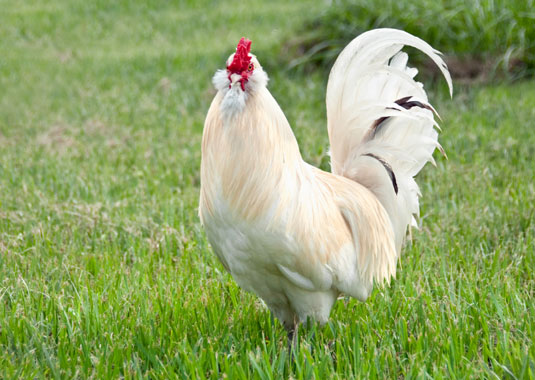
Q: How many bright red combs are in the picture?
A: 1